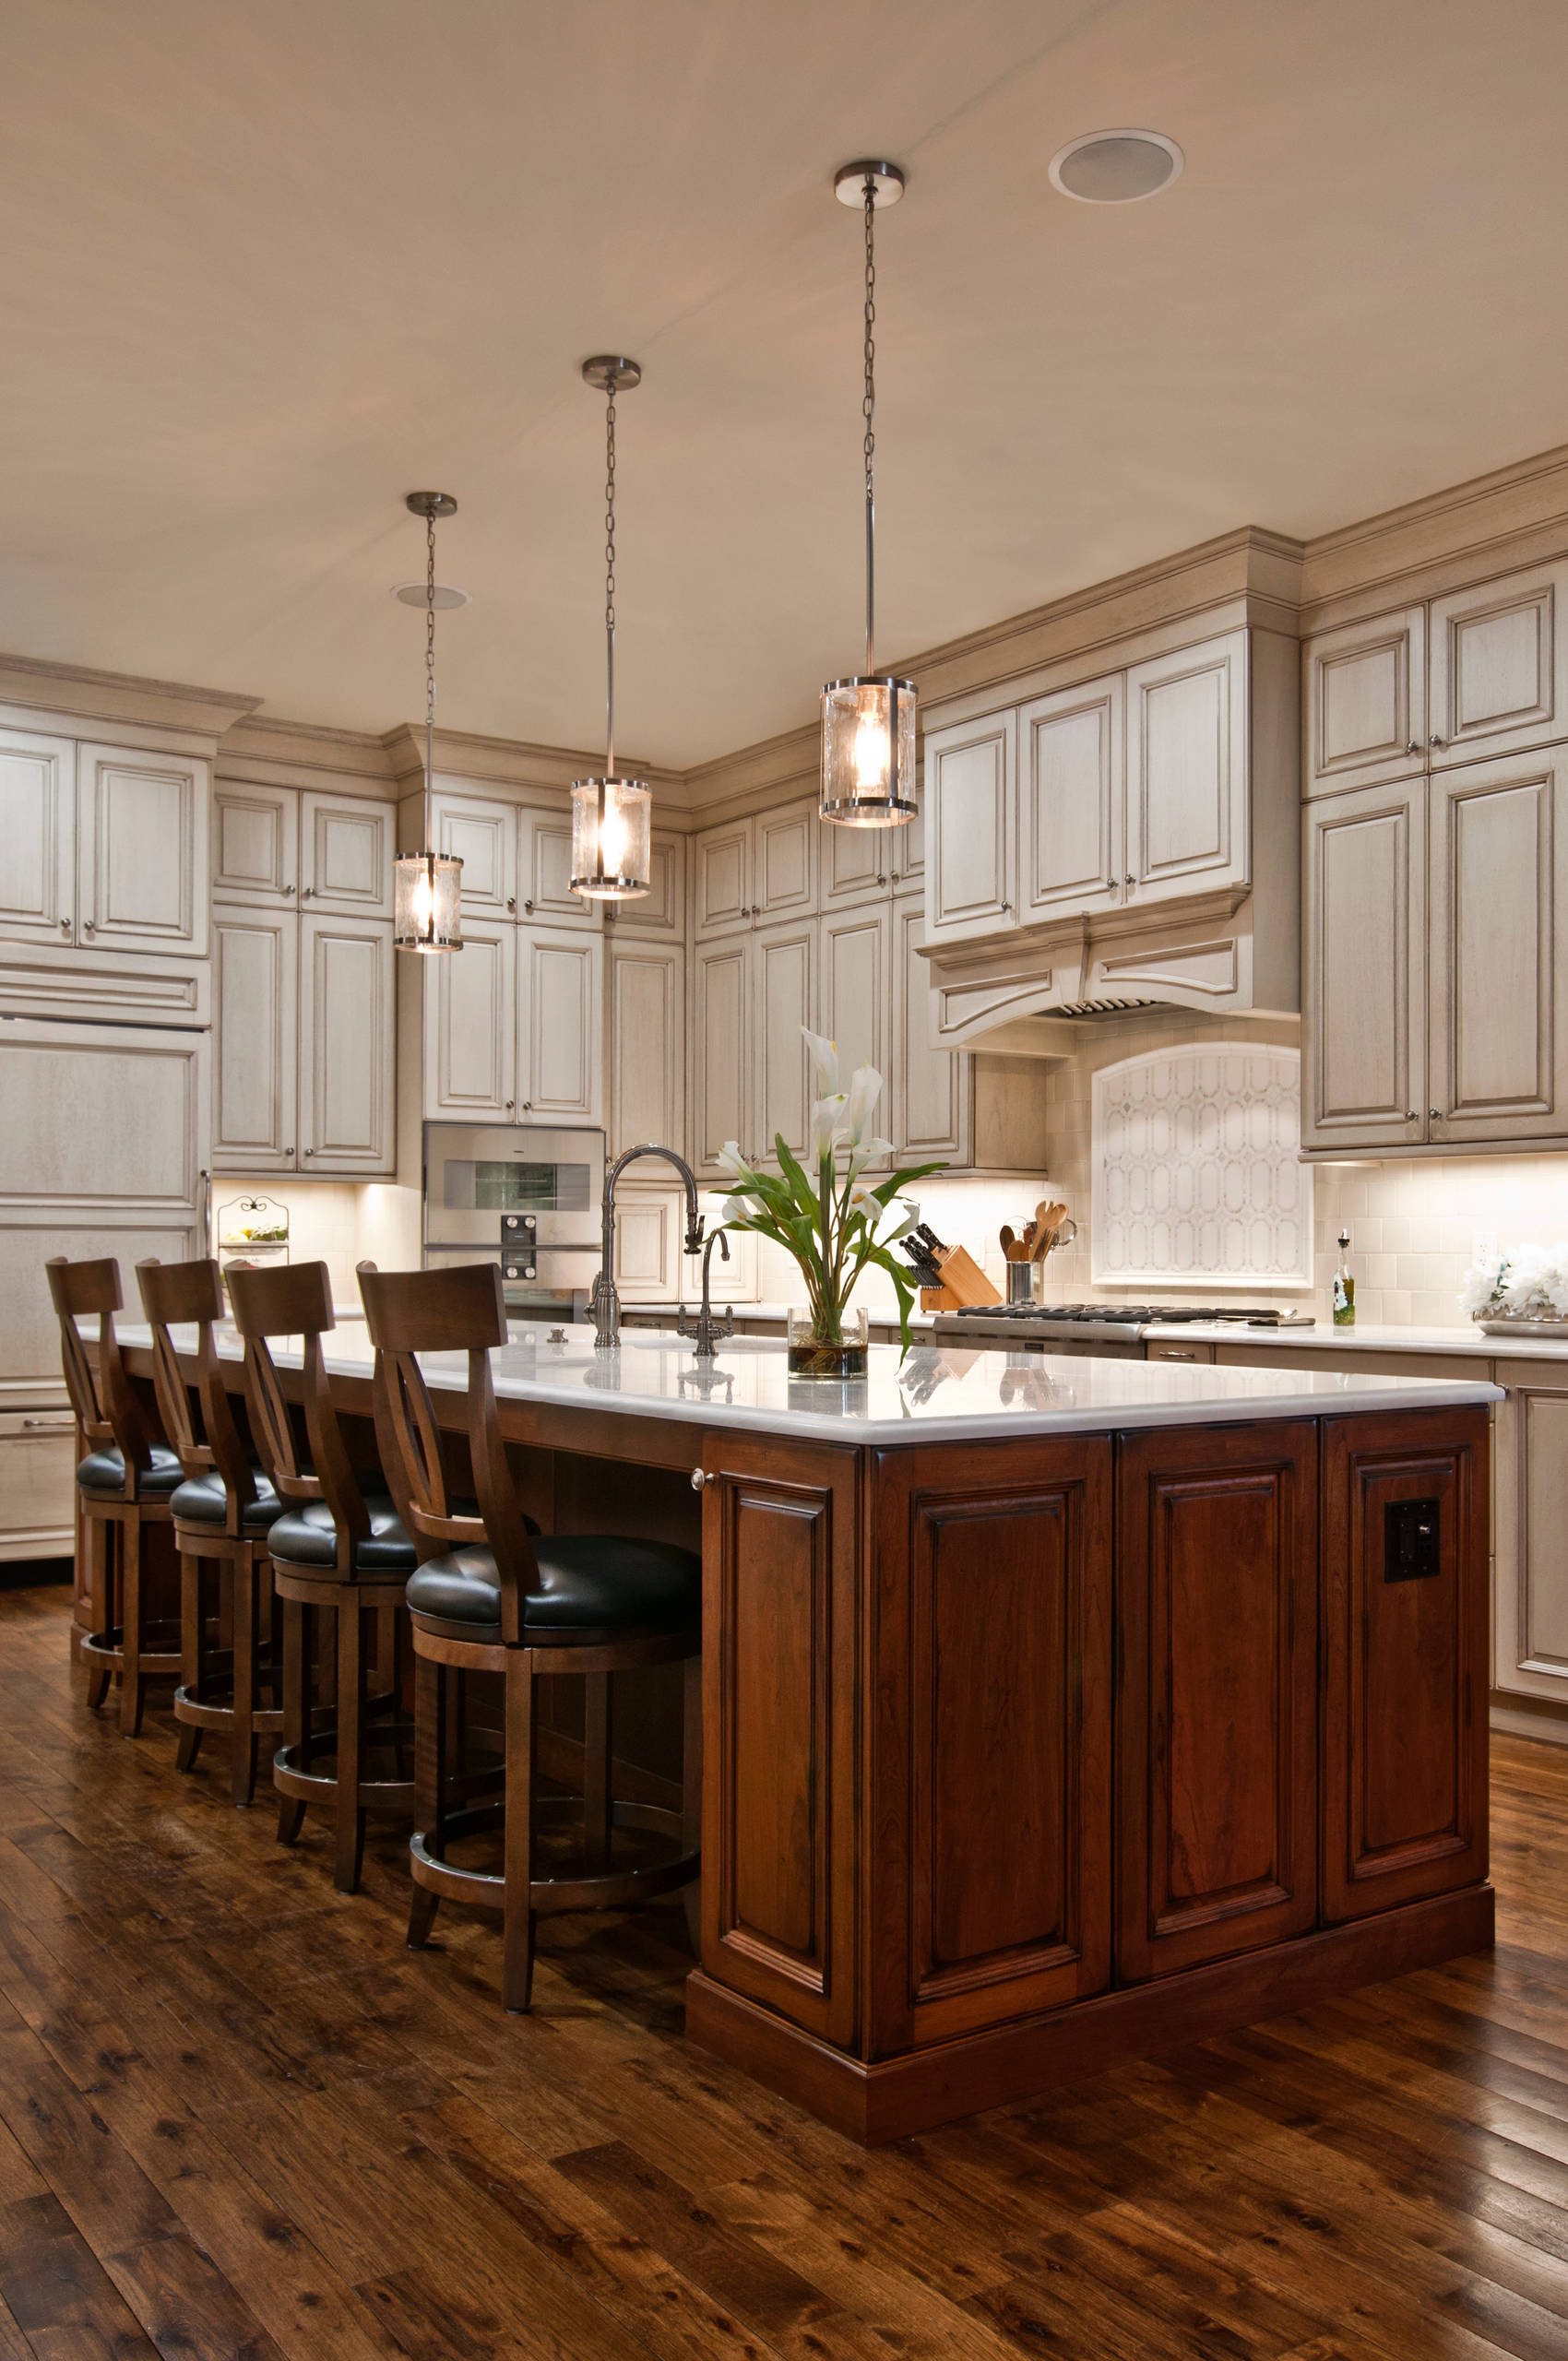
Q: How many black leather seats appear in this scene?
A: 4